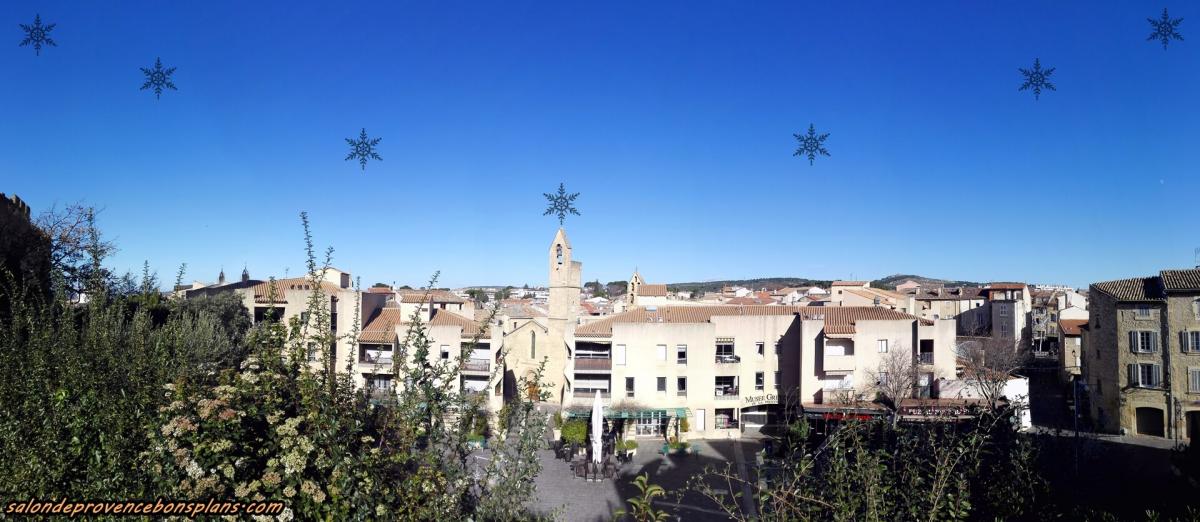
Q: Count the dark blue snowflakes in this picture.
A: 7